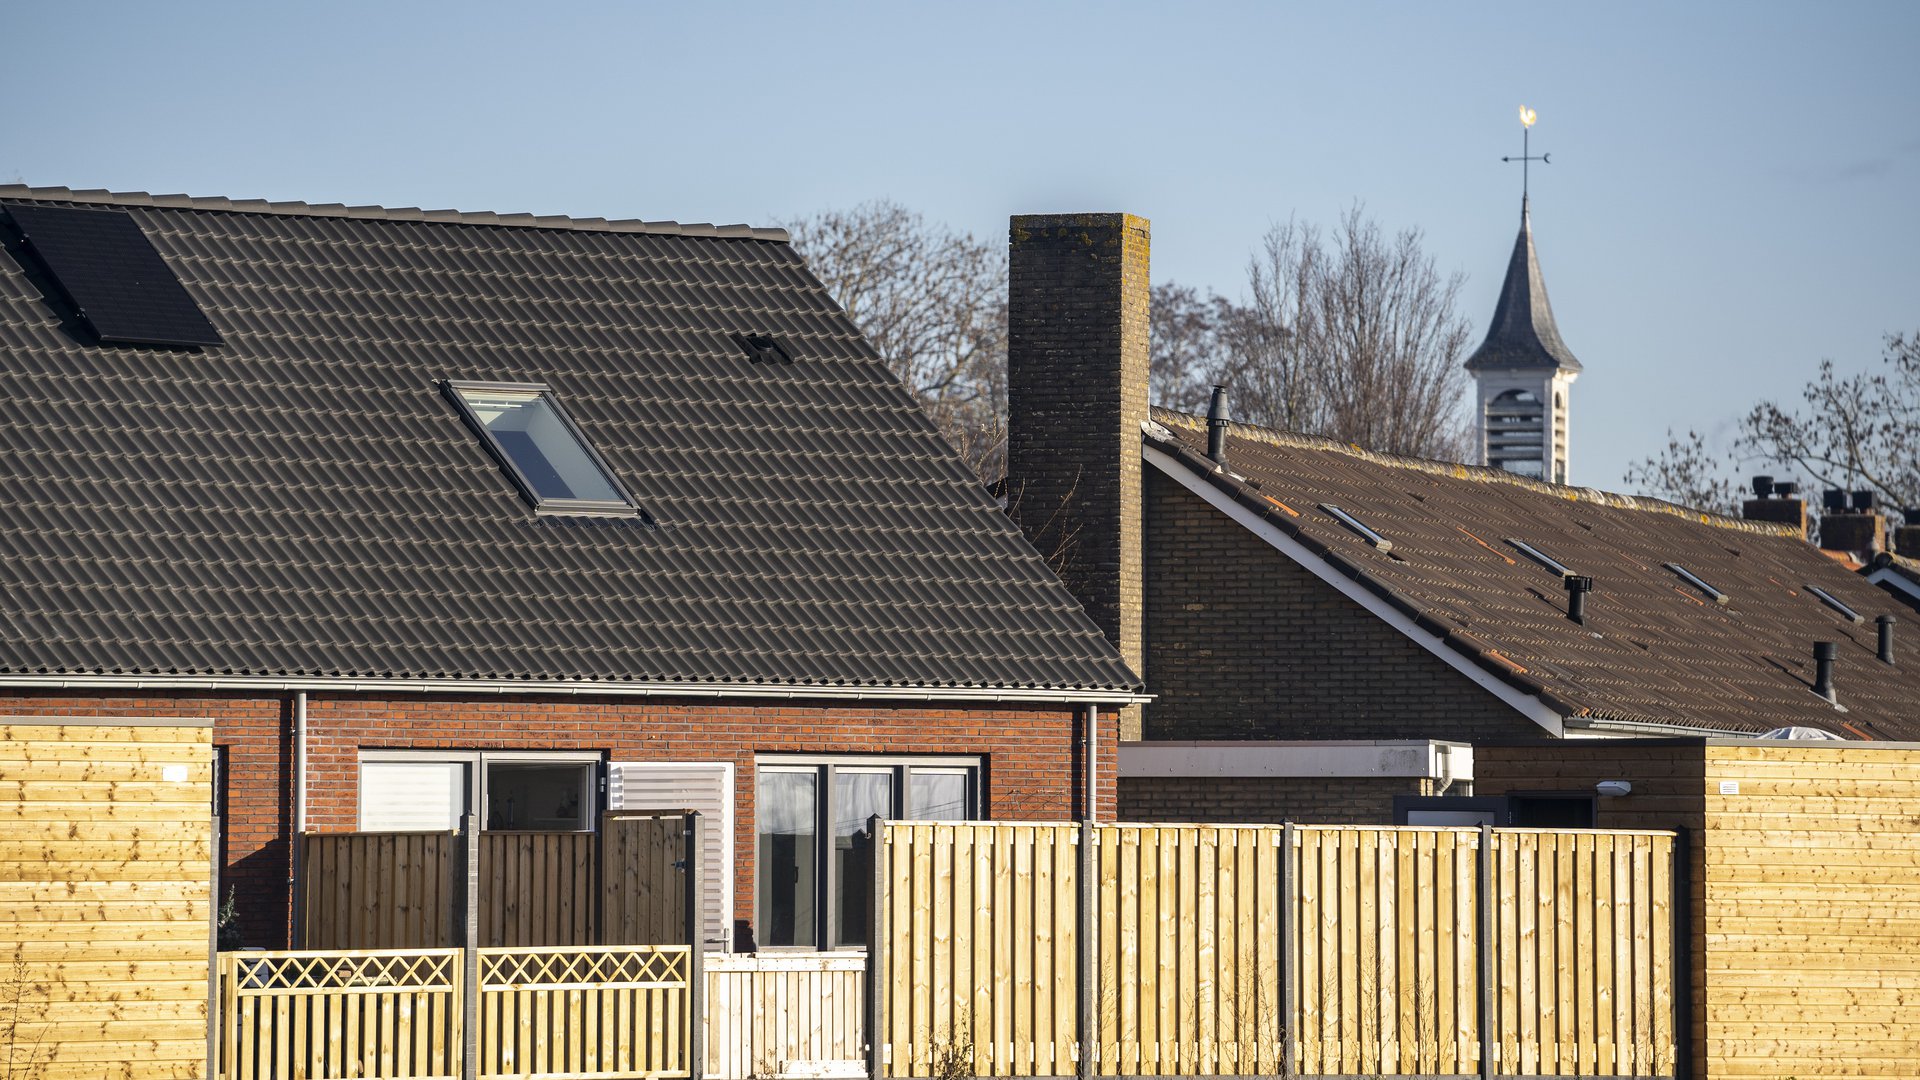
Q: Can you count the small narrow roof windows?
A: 4